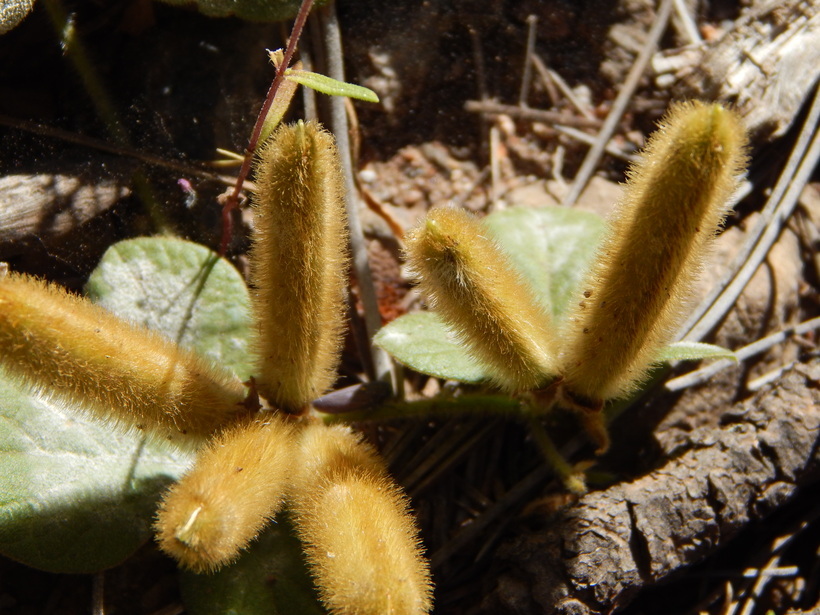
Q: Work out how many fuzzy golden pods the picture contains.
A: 6